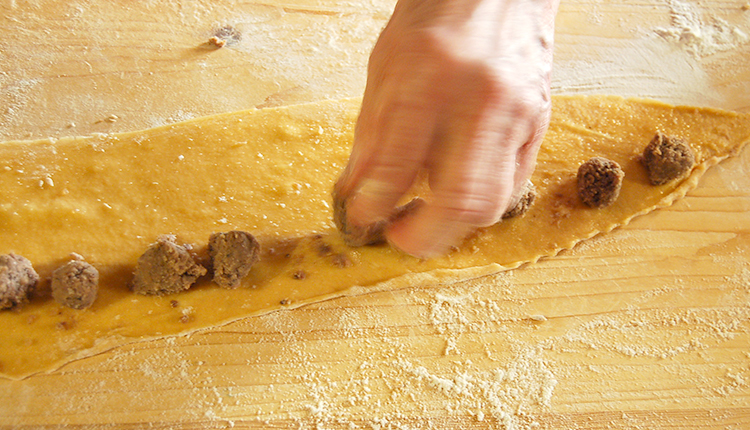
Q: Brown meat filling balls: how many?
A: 8